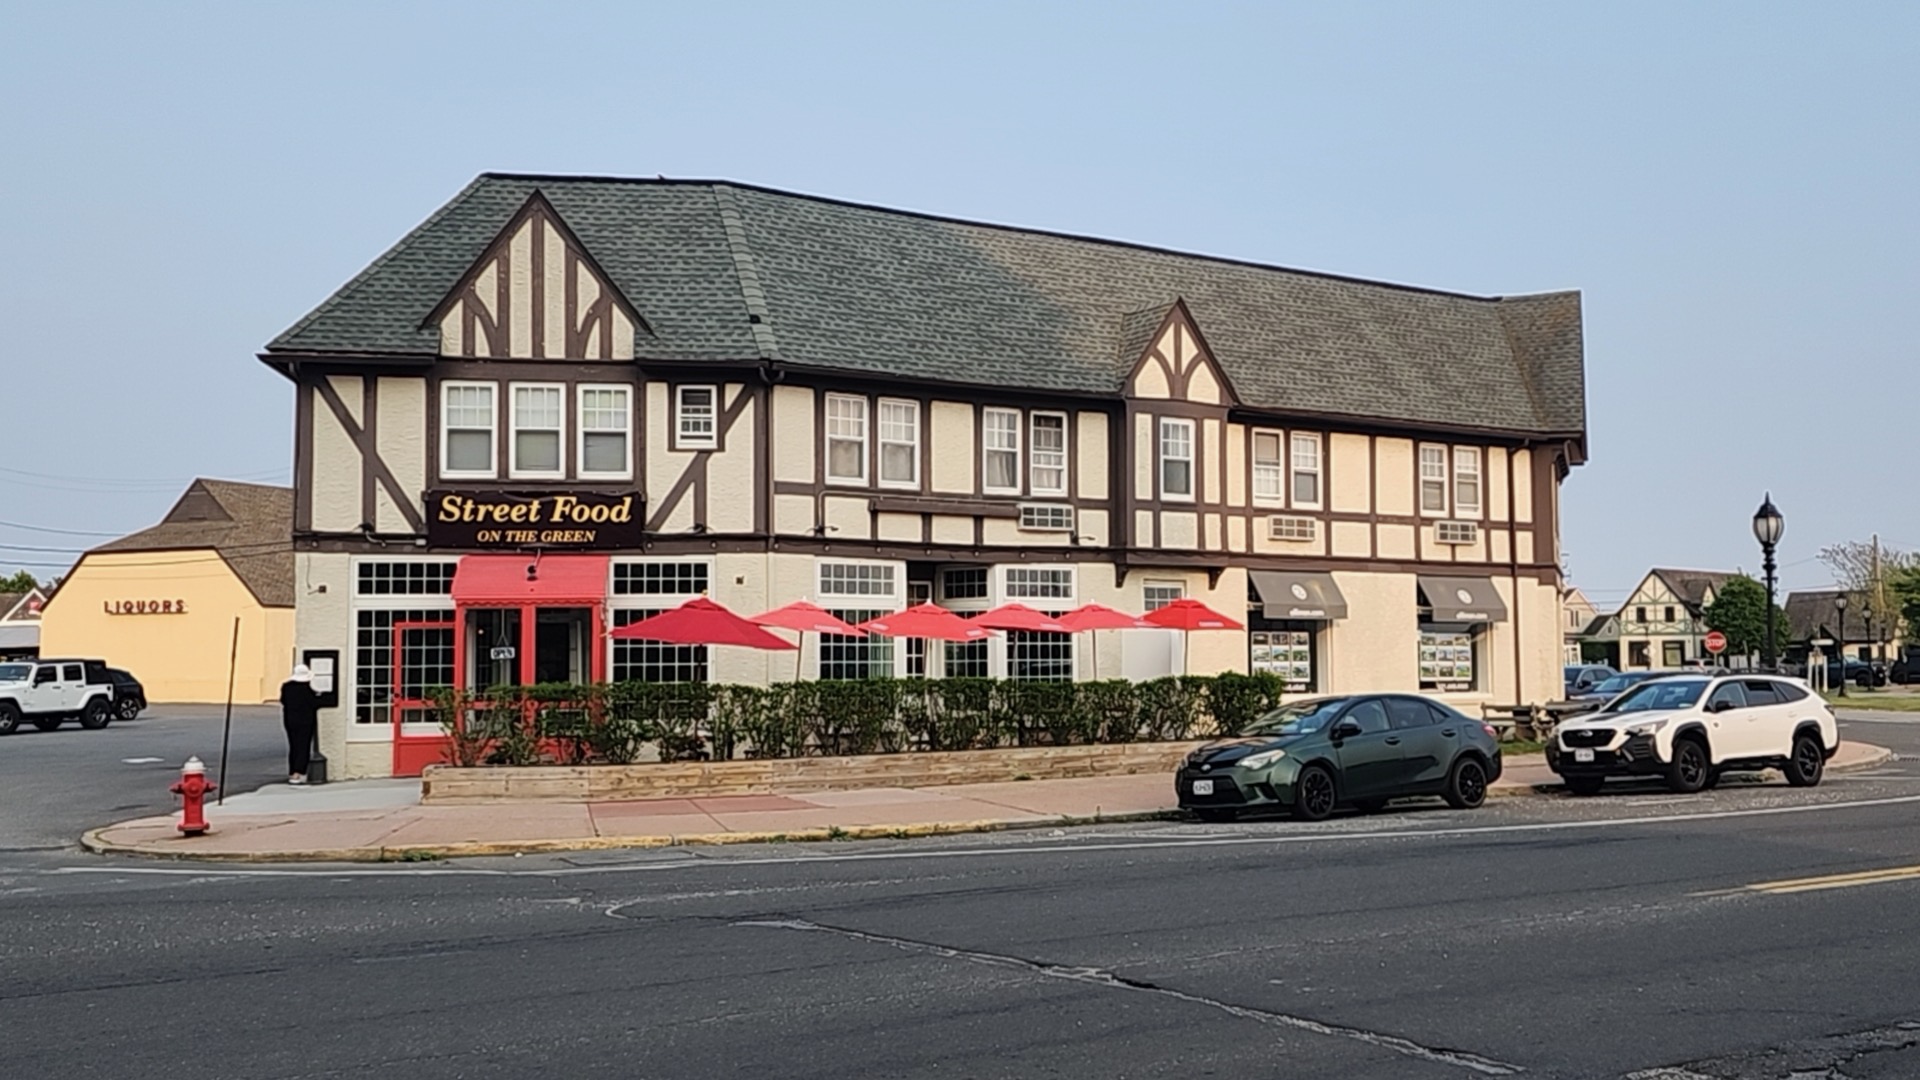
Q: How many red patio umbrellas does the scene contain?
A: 6